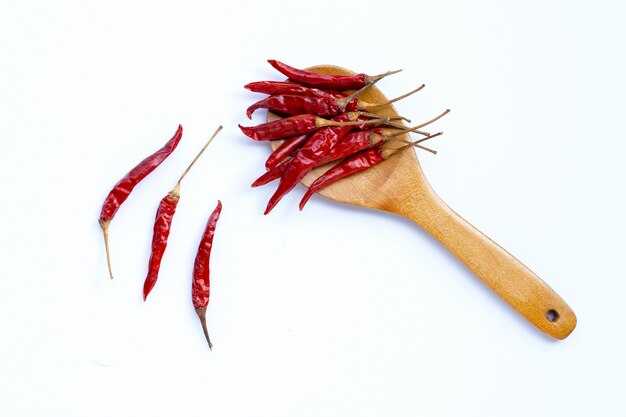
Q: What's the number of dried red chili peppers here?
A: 12